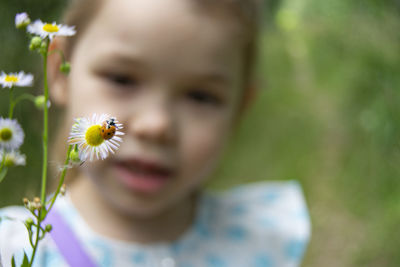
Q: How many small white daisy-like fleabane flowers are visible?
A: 5